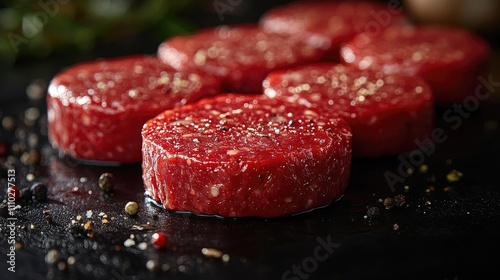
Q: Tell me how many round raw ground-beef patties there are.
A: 6